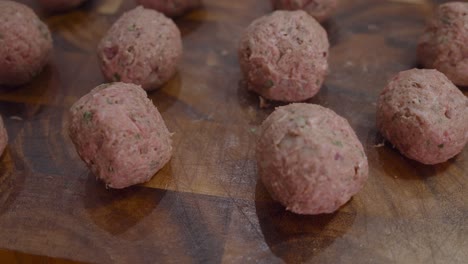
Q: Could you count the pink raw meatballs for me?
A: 11